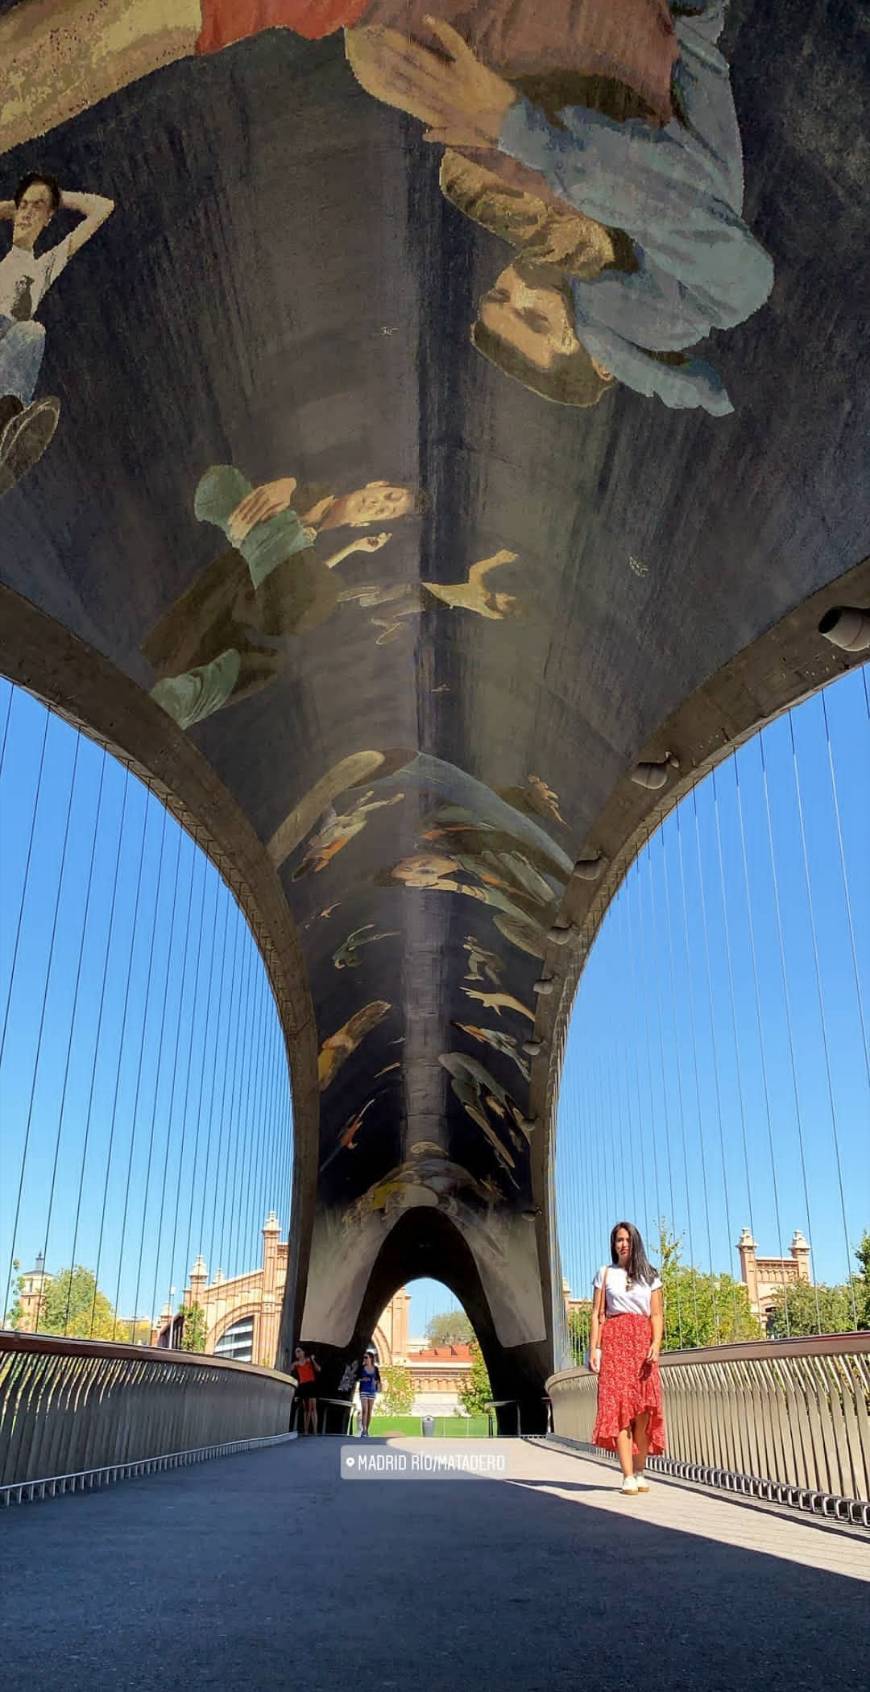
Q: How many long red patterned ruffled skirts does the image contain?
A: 1